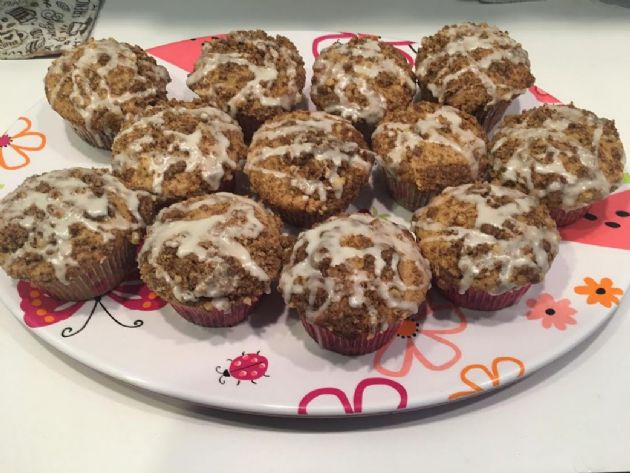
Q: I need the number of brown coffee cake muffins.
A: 12